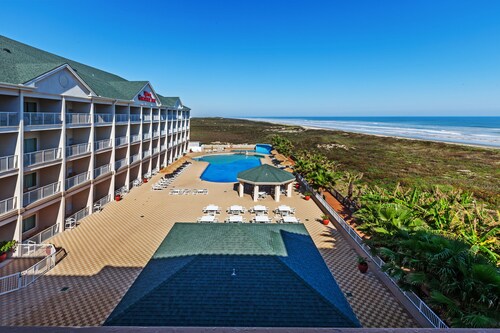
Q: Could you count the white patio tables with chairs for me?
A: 8